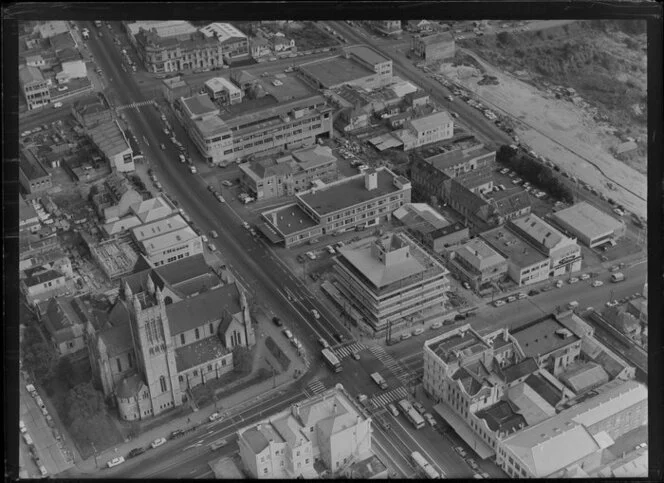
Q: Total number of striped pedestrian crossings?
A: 5